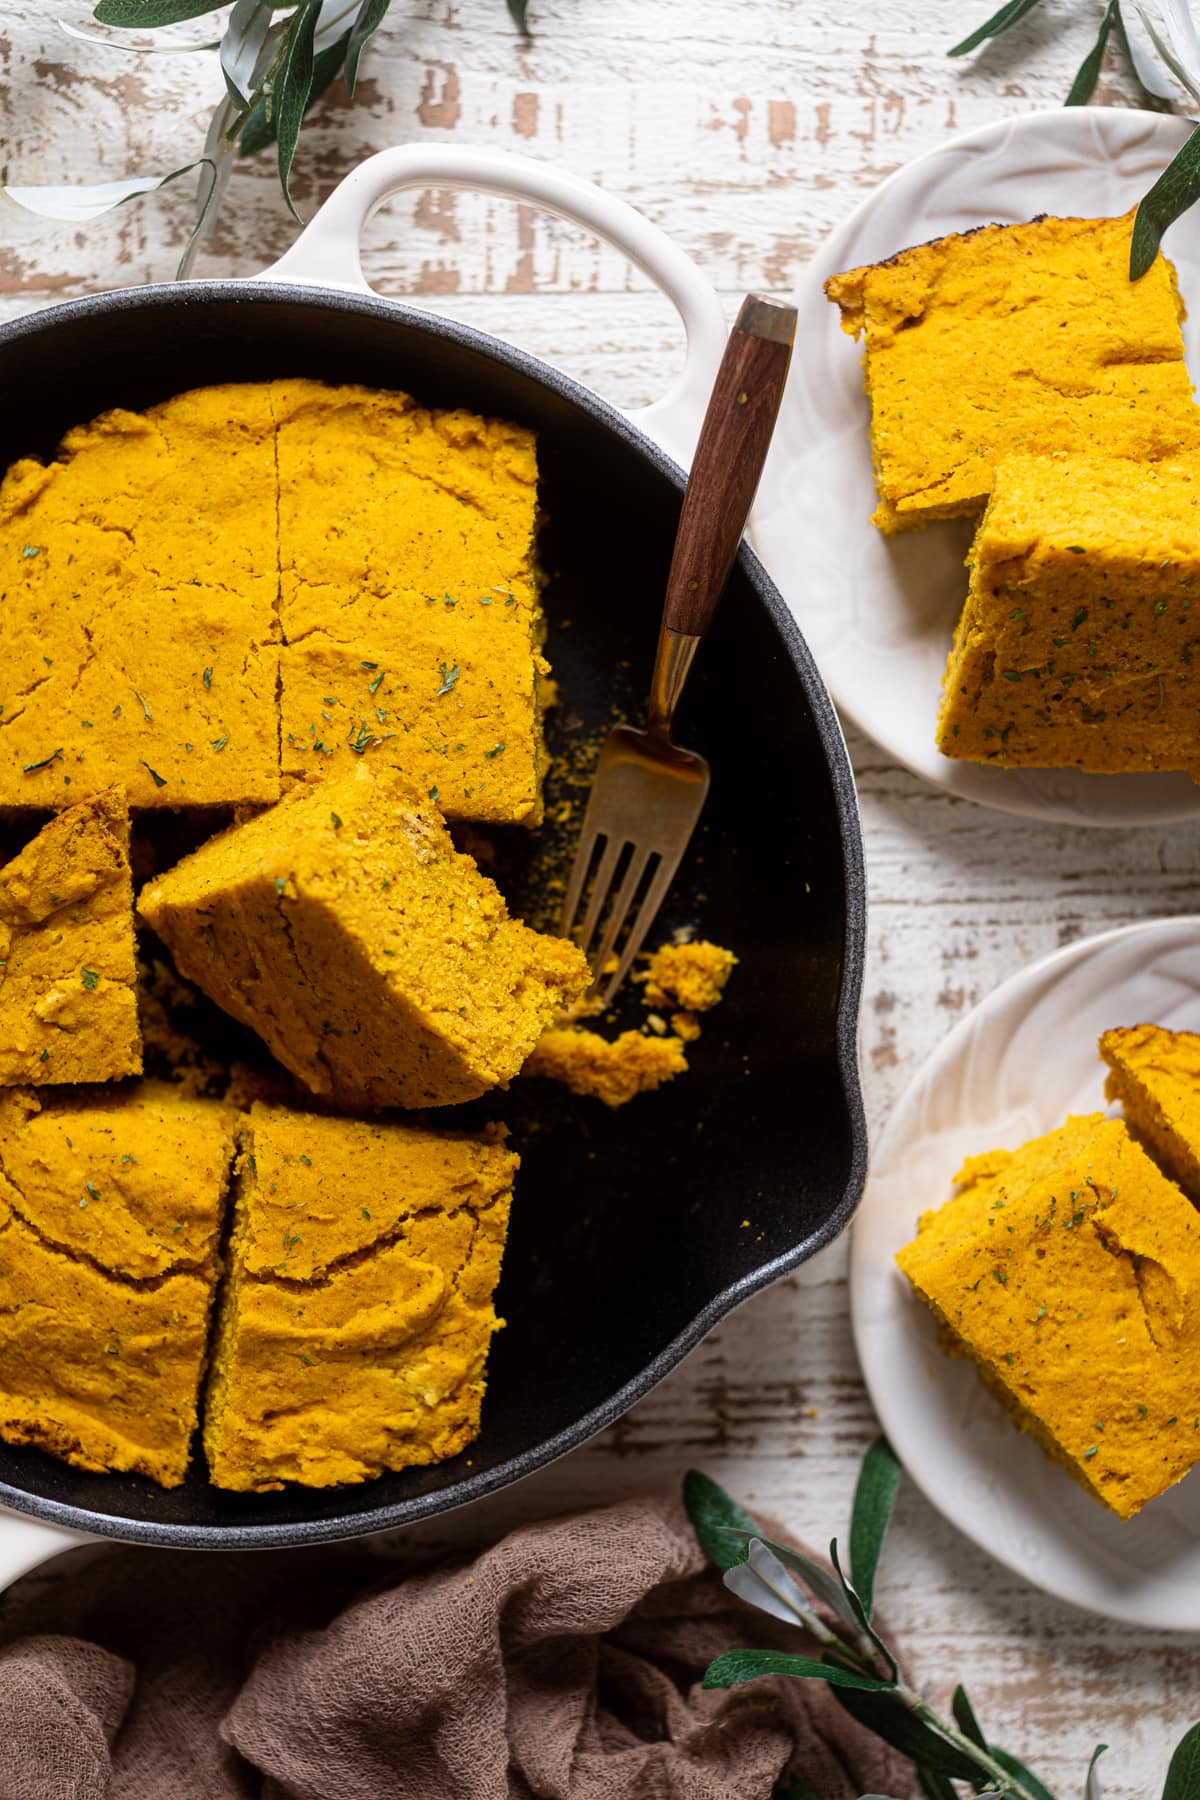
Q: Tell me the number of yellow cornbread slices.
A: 10